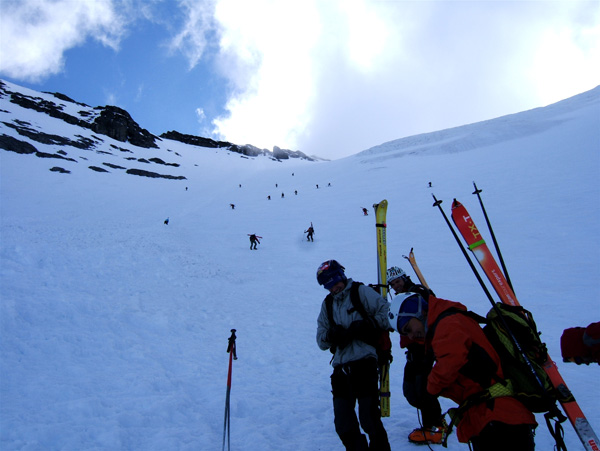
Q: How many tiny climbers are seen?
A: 15